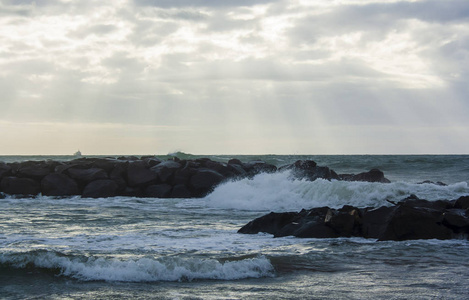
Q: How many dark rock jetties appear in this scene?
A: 2